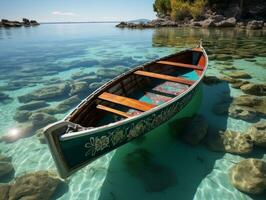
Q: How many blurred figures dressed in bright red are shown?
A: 0